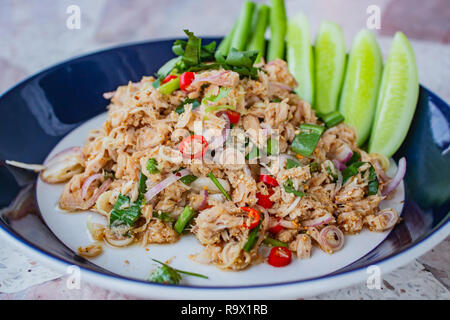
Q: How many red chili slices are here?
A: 9